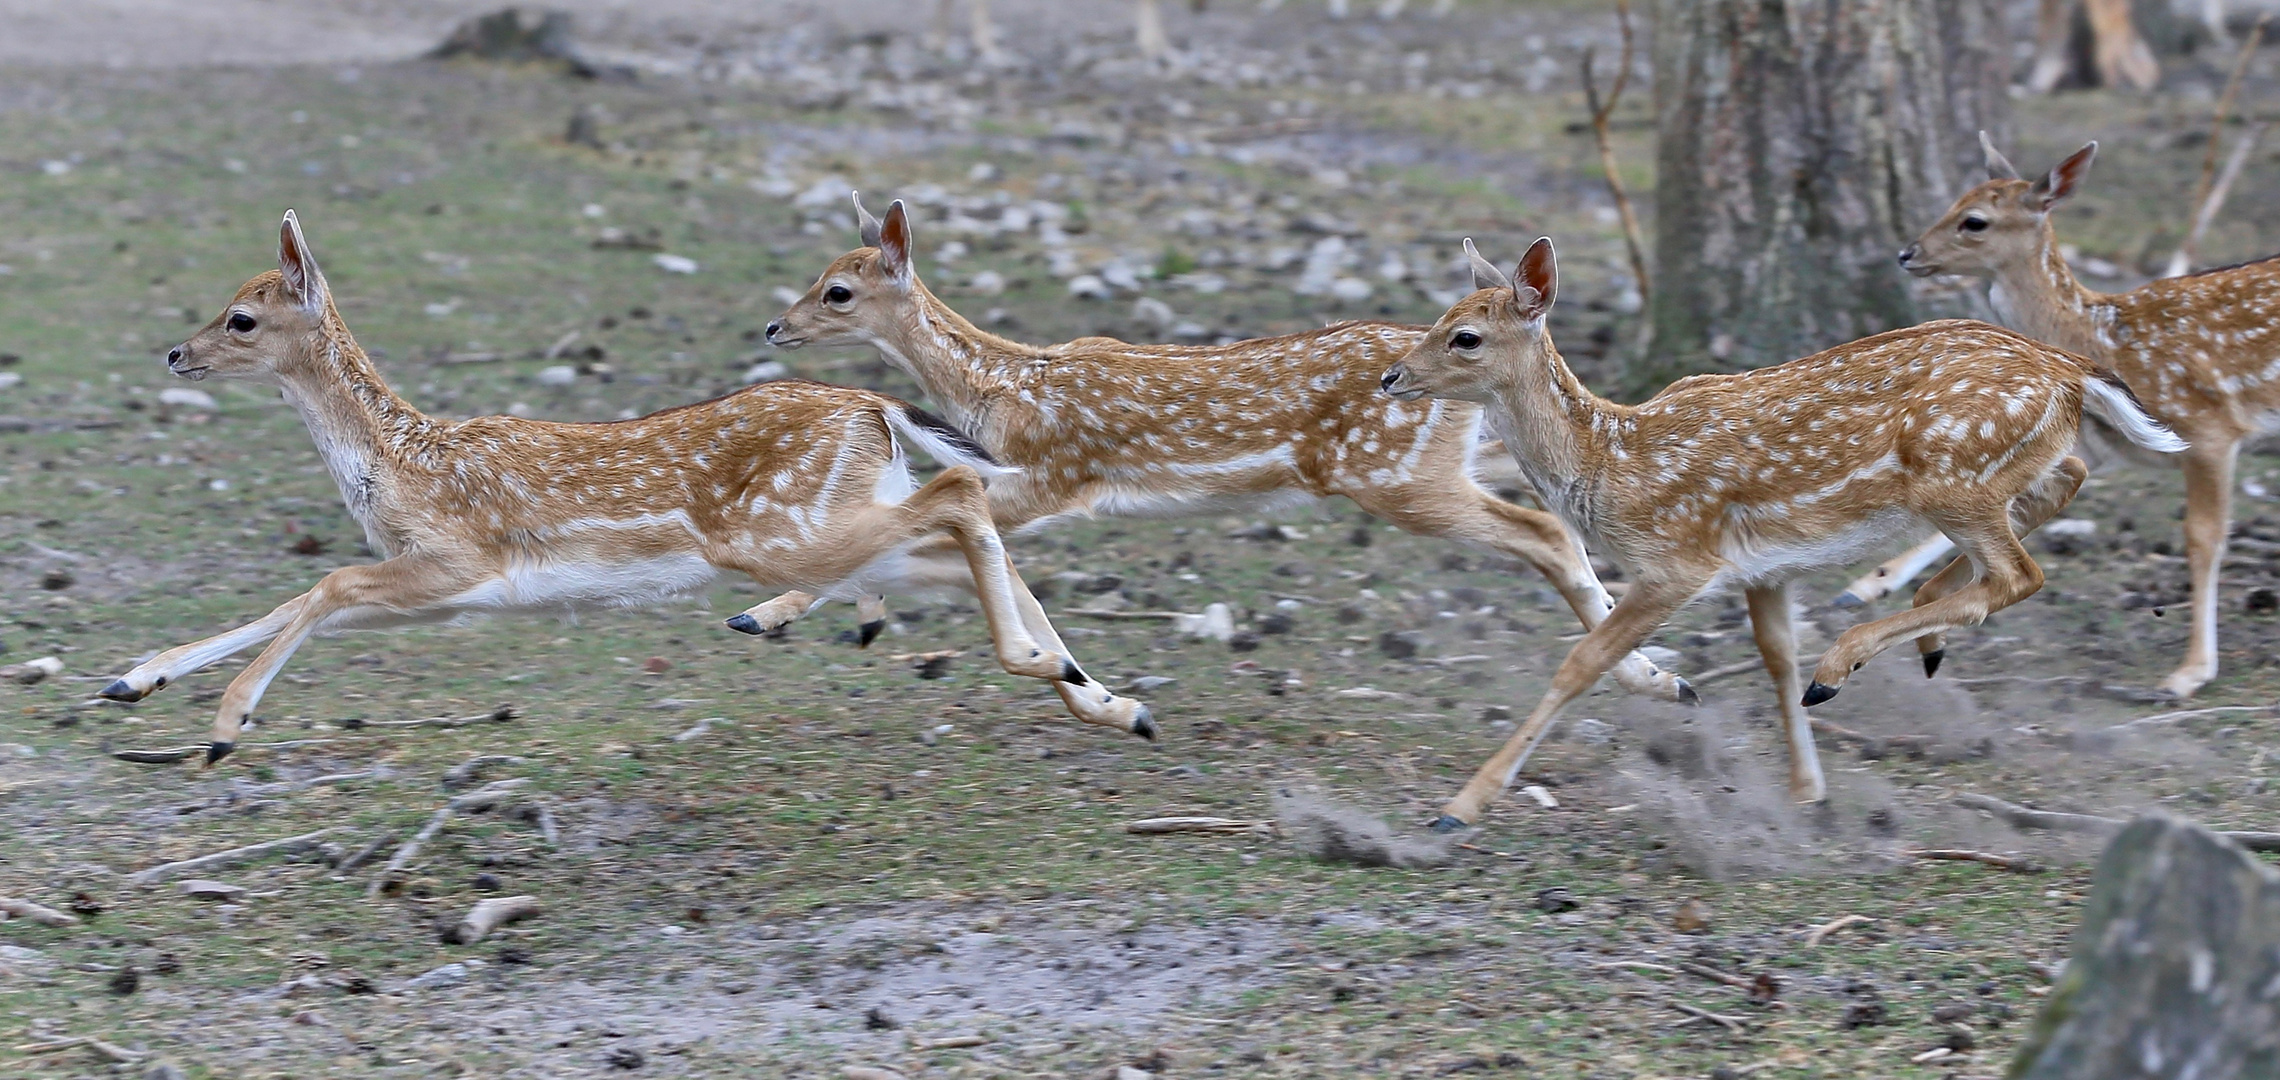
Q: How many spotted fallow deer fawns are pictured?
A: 4